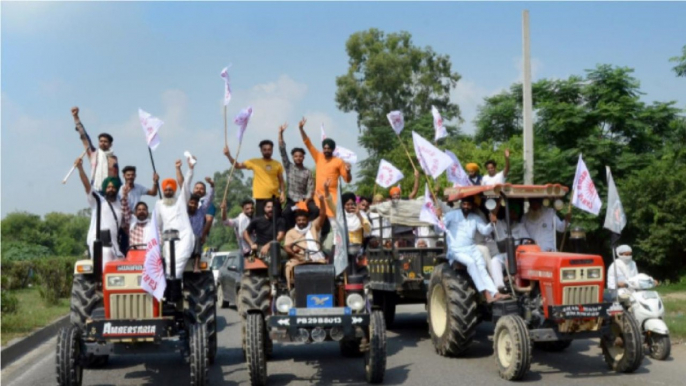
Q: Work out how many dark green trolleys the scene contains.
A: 1